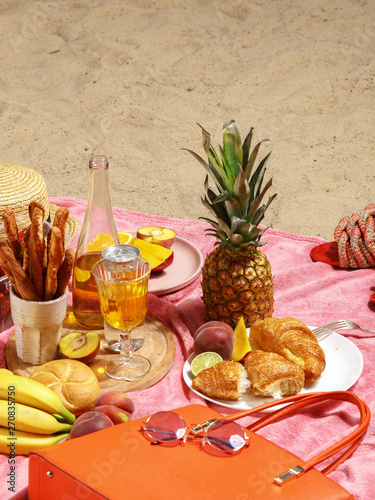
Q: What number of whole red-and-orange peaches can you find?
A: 3